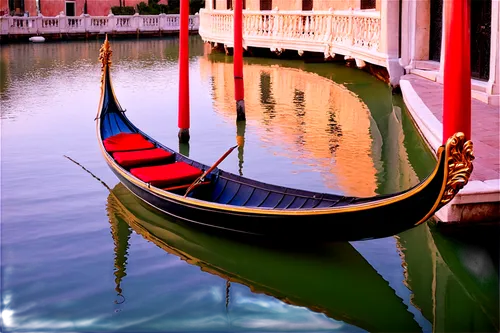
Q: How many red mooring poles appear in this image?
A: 3